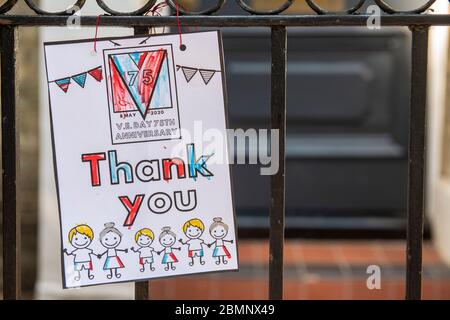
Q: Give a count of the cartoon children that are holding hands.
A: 6